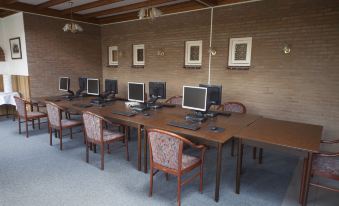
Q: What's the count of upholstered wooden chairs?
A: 7